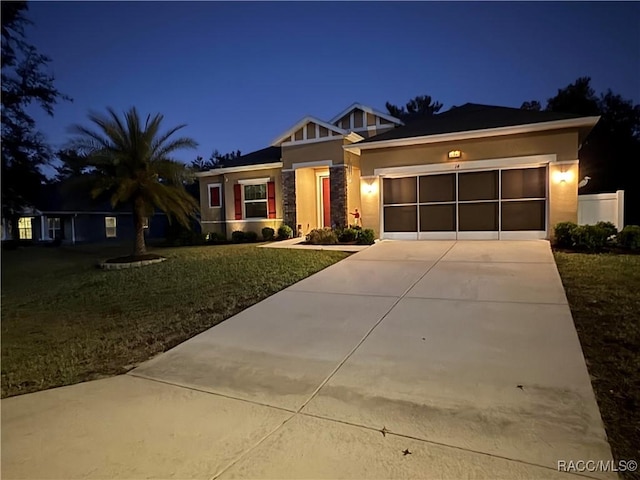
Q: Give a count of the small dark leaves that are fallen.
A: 3